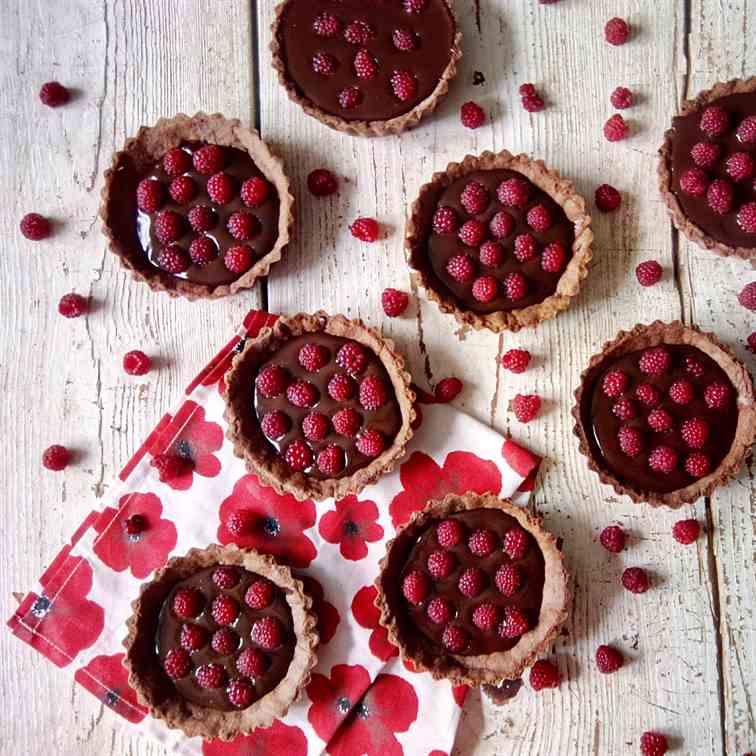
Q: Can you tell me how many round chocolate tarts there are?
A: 8